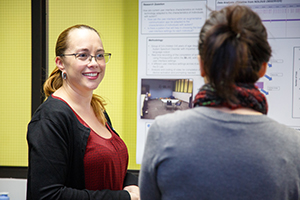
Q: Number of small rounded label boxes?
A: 3